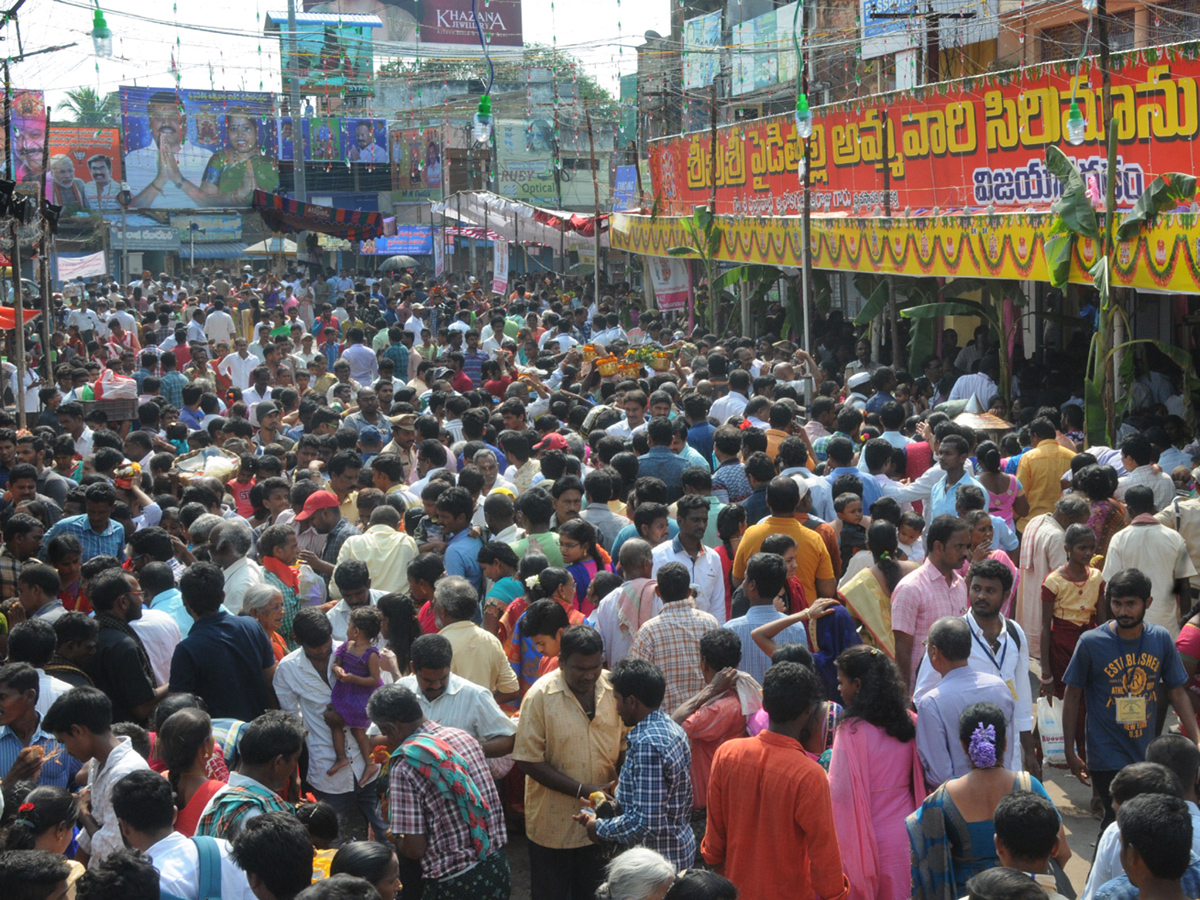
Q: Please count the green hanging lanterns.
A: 4